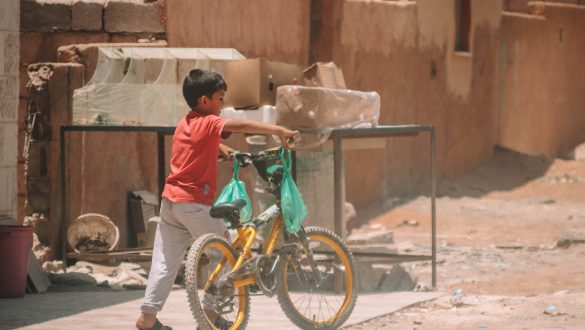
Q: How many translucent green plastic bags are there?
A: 2